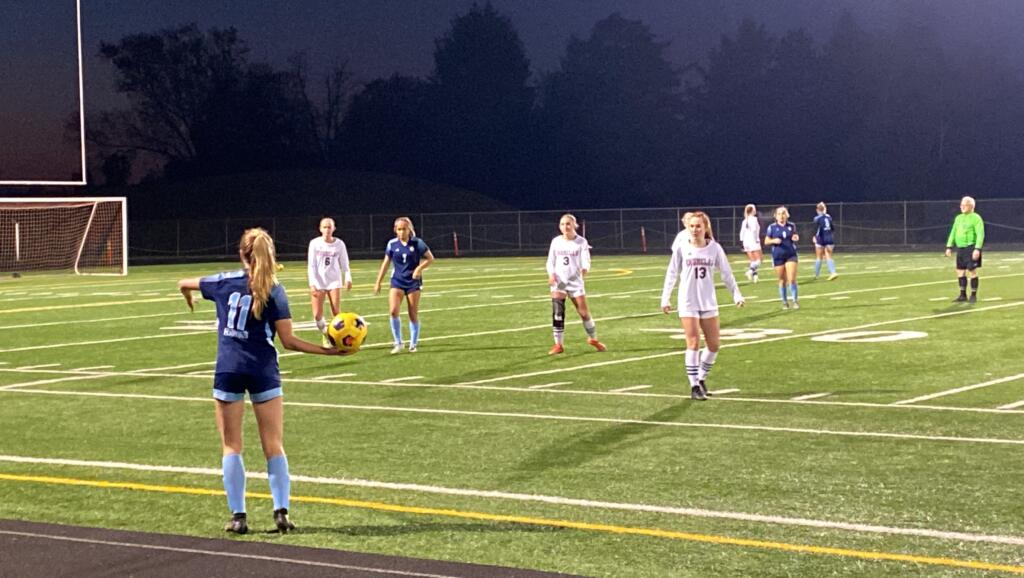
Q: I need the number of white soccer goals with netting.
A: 1